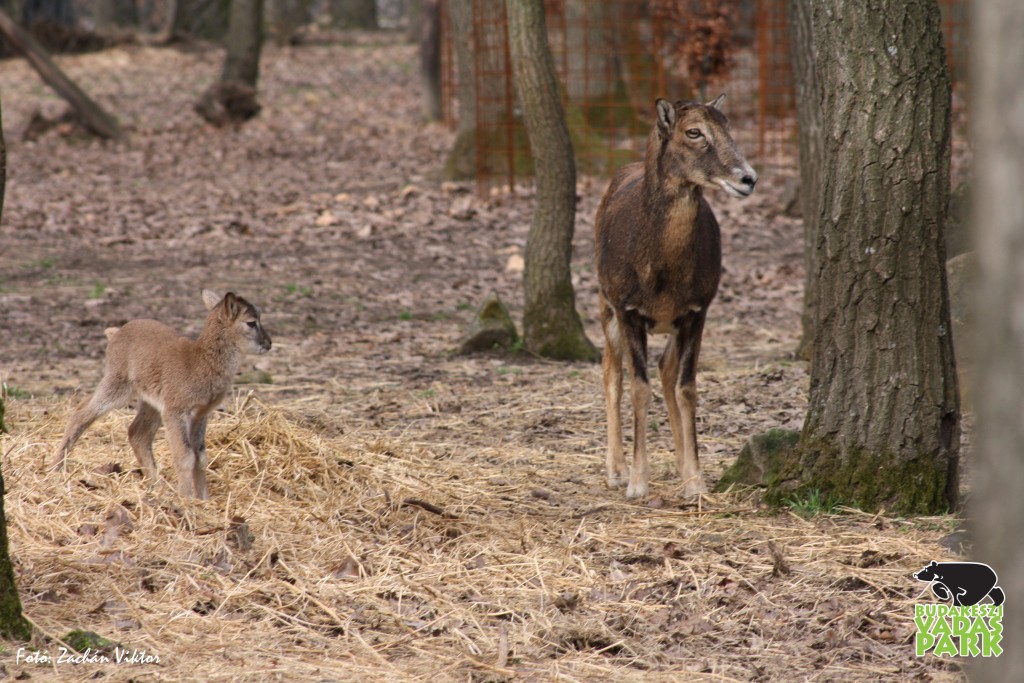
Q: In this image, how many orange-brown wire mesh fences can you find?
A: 1